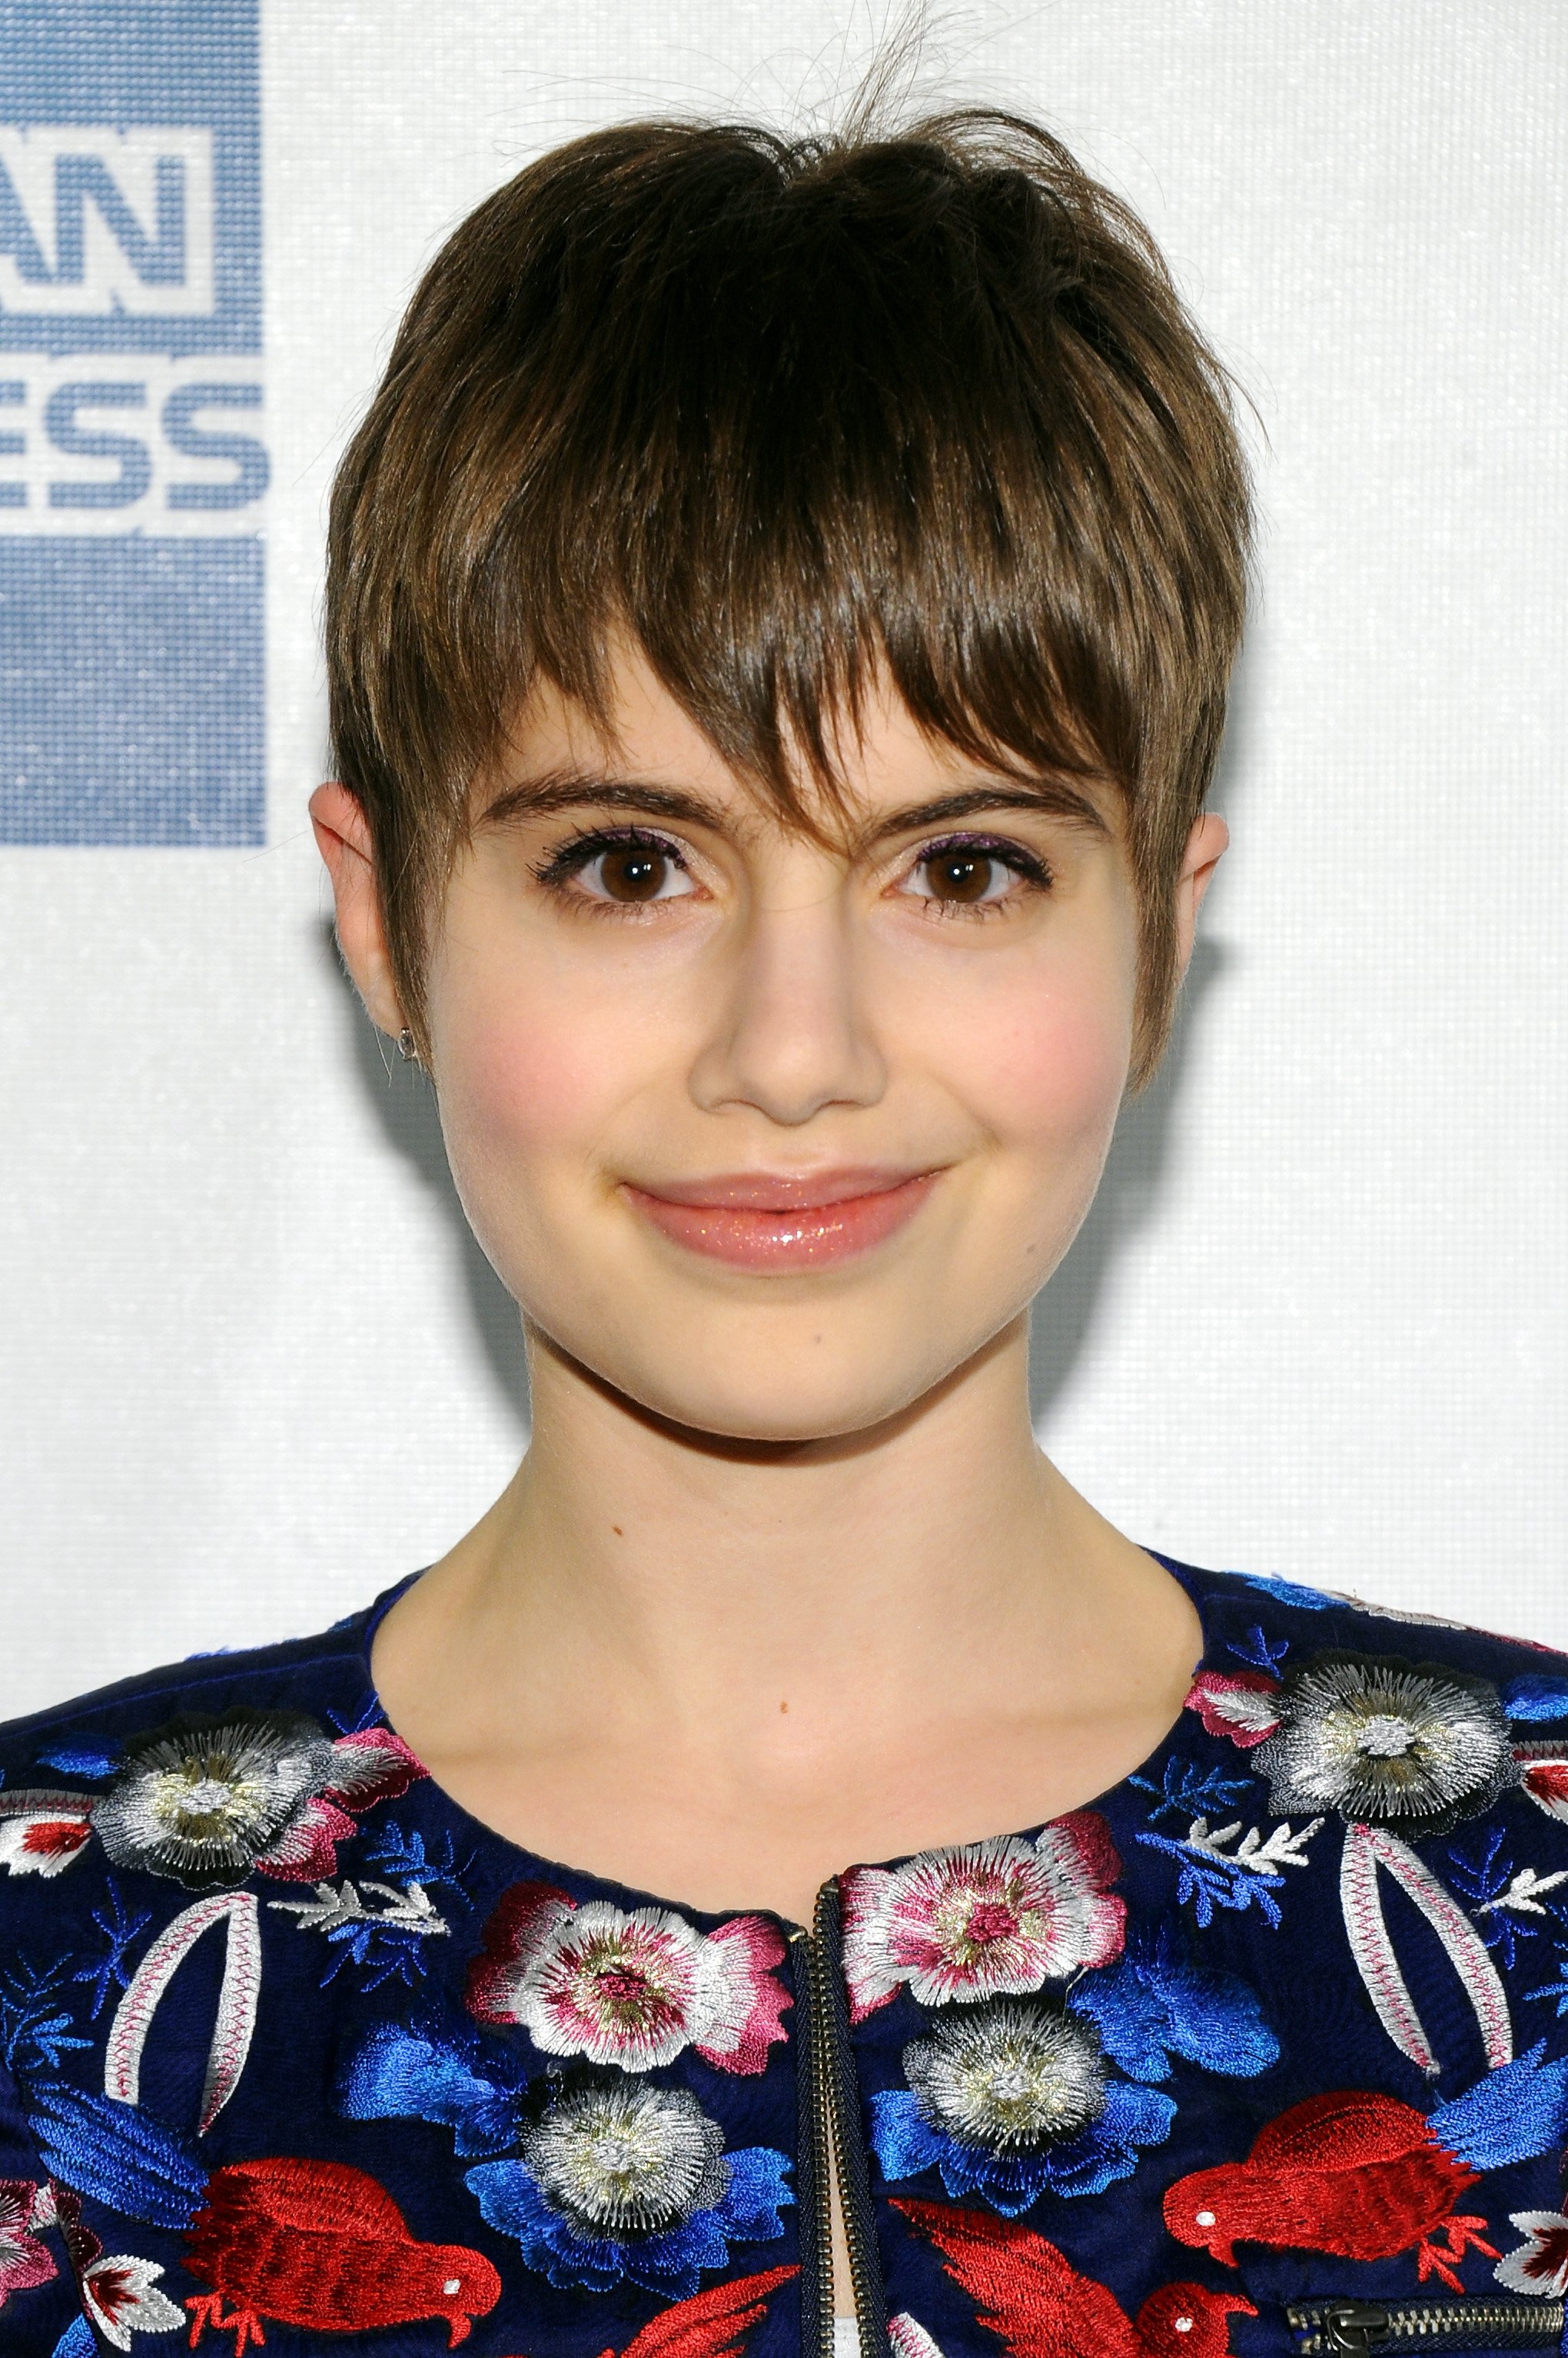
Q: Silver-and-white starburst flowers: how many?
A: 4